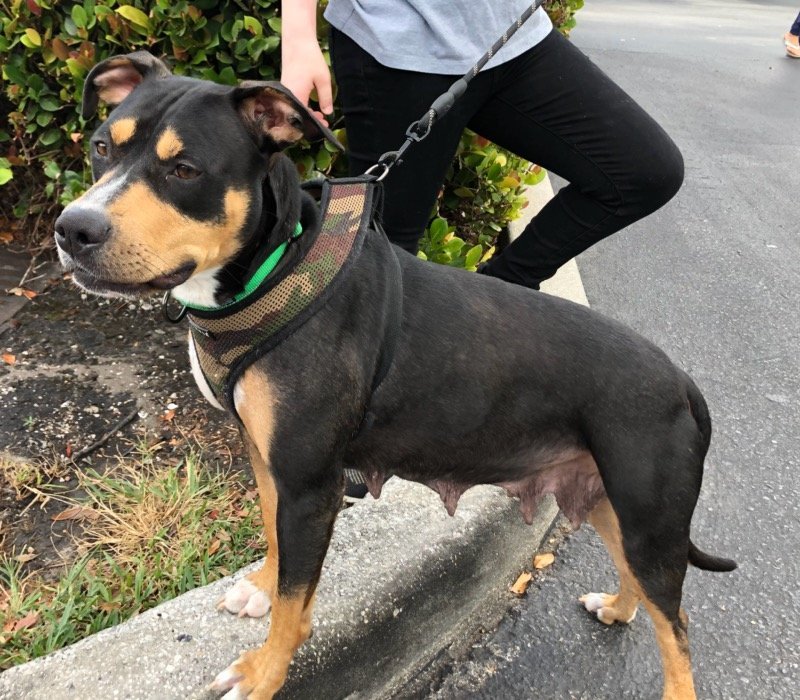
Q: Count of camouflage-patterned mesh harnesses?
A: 1